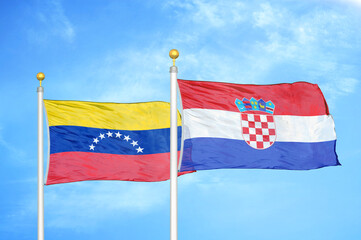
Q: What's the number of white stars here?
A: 8